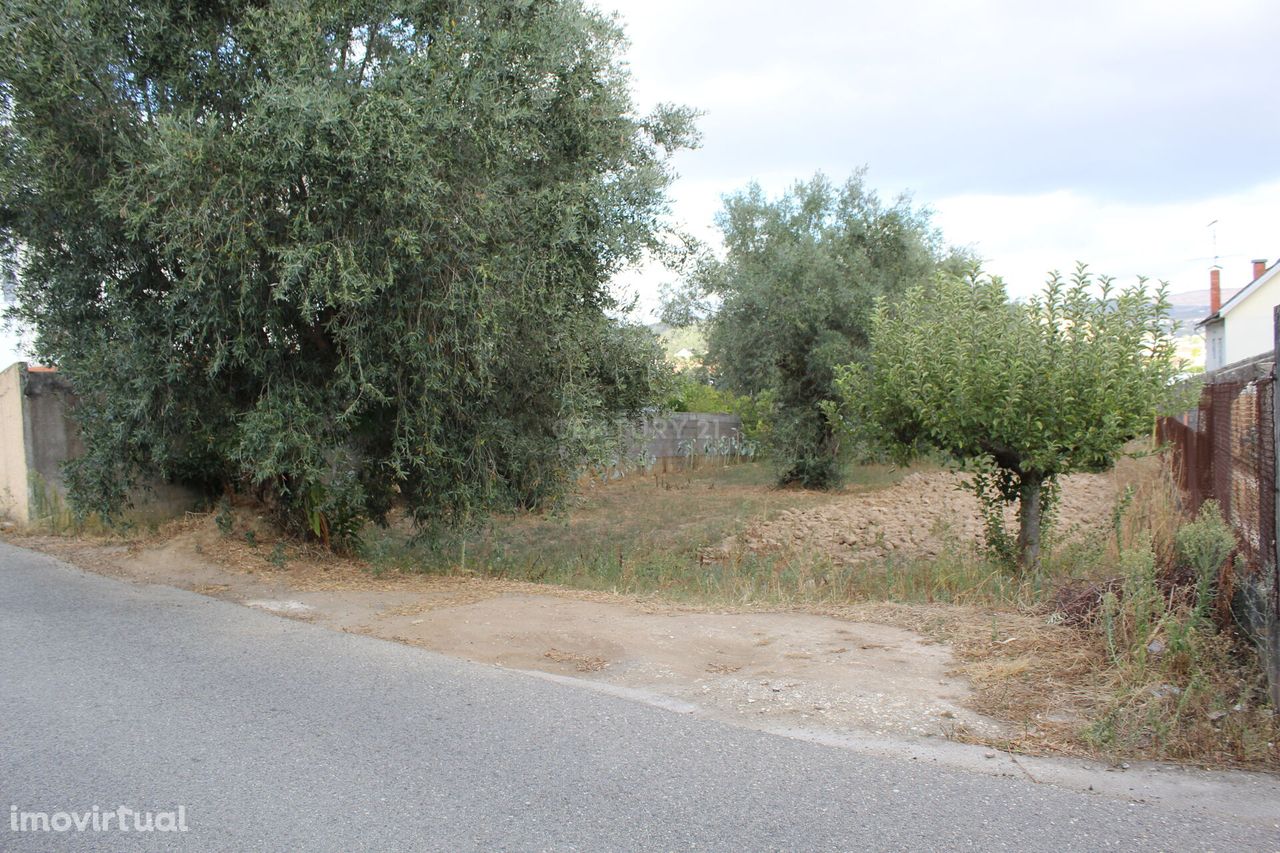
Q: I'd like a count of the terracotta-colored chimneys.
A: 2